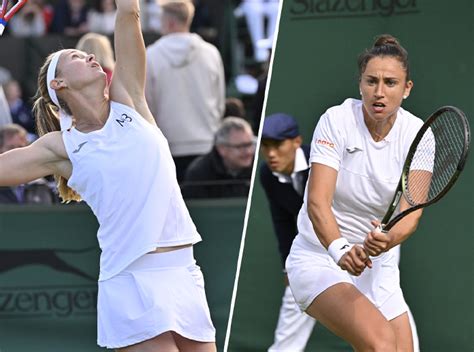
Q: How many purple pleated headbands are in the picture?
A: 0